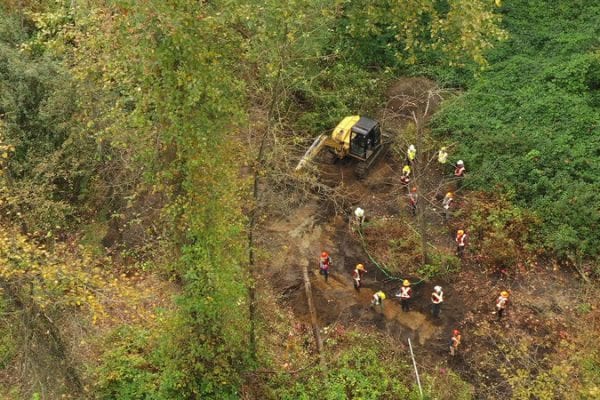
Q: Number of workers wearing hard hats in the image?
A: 15